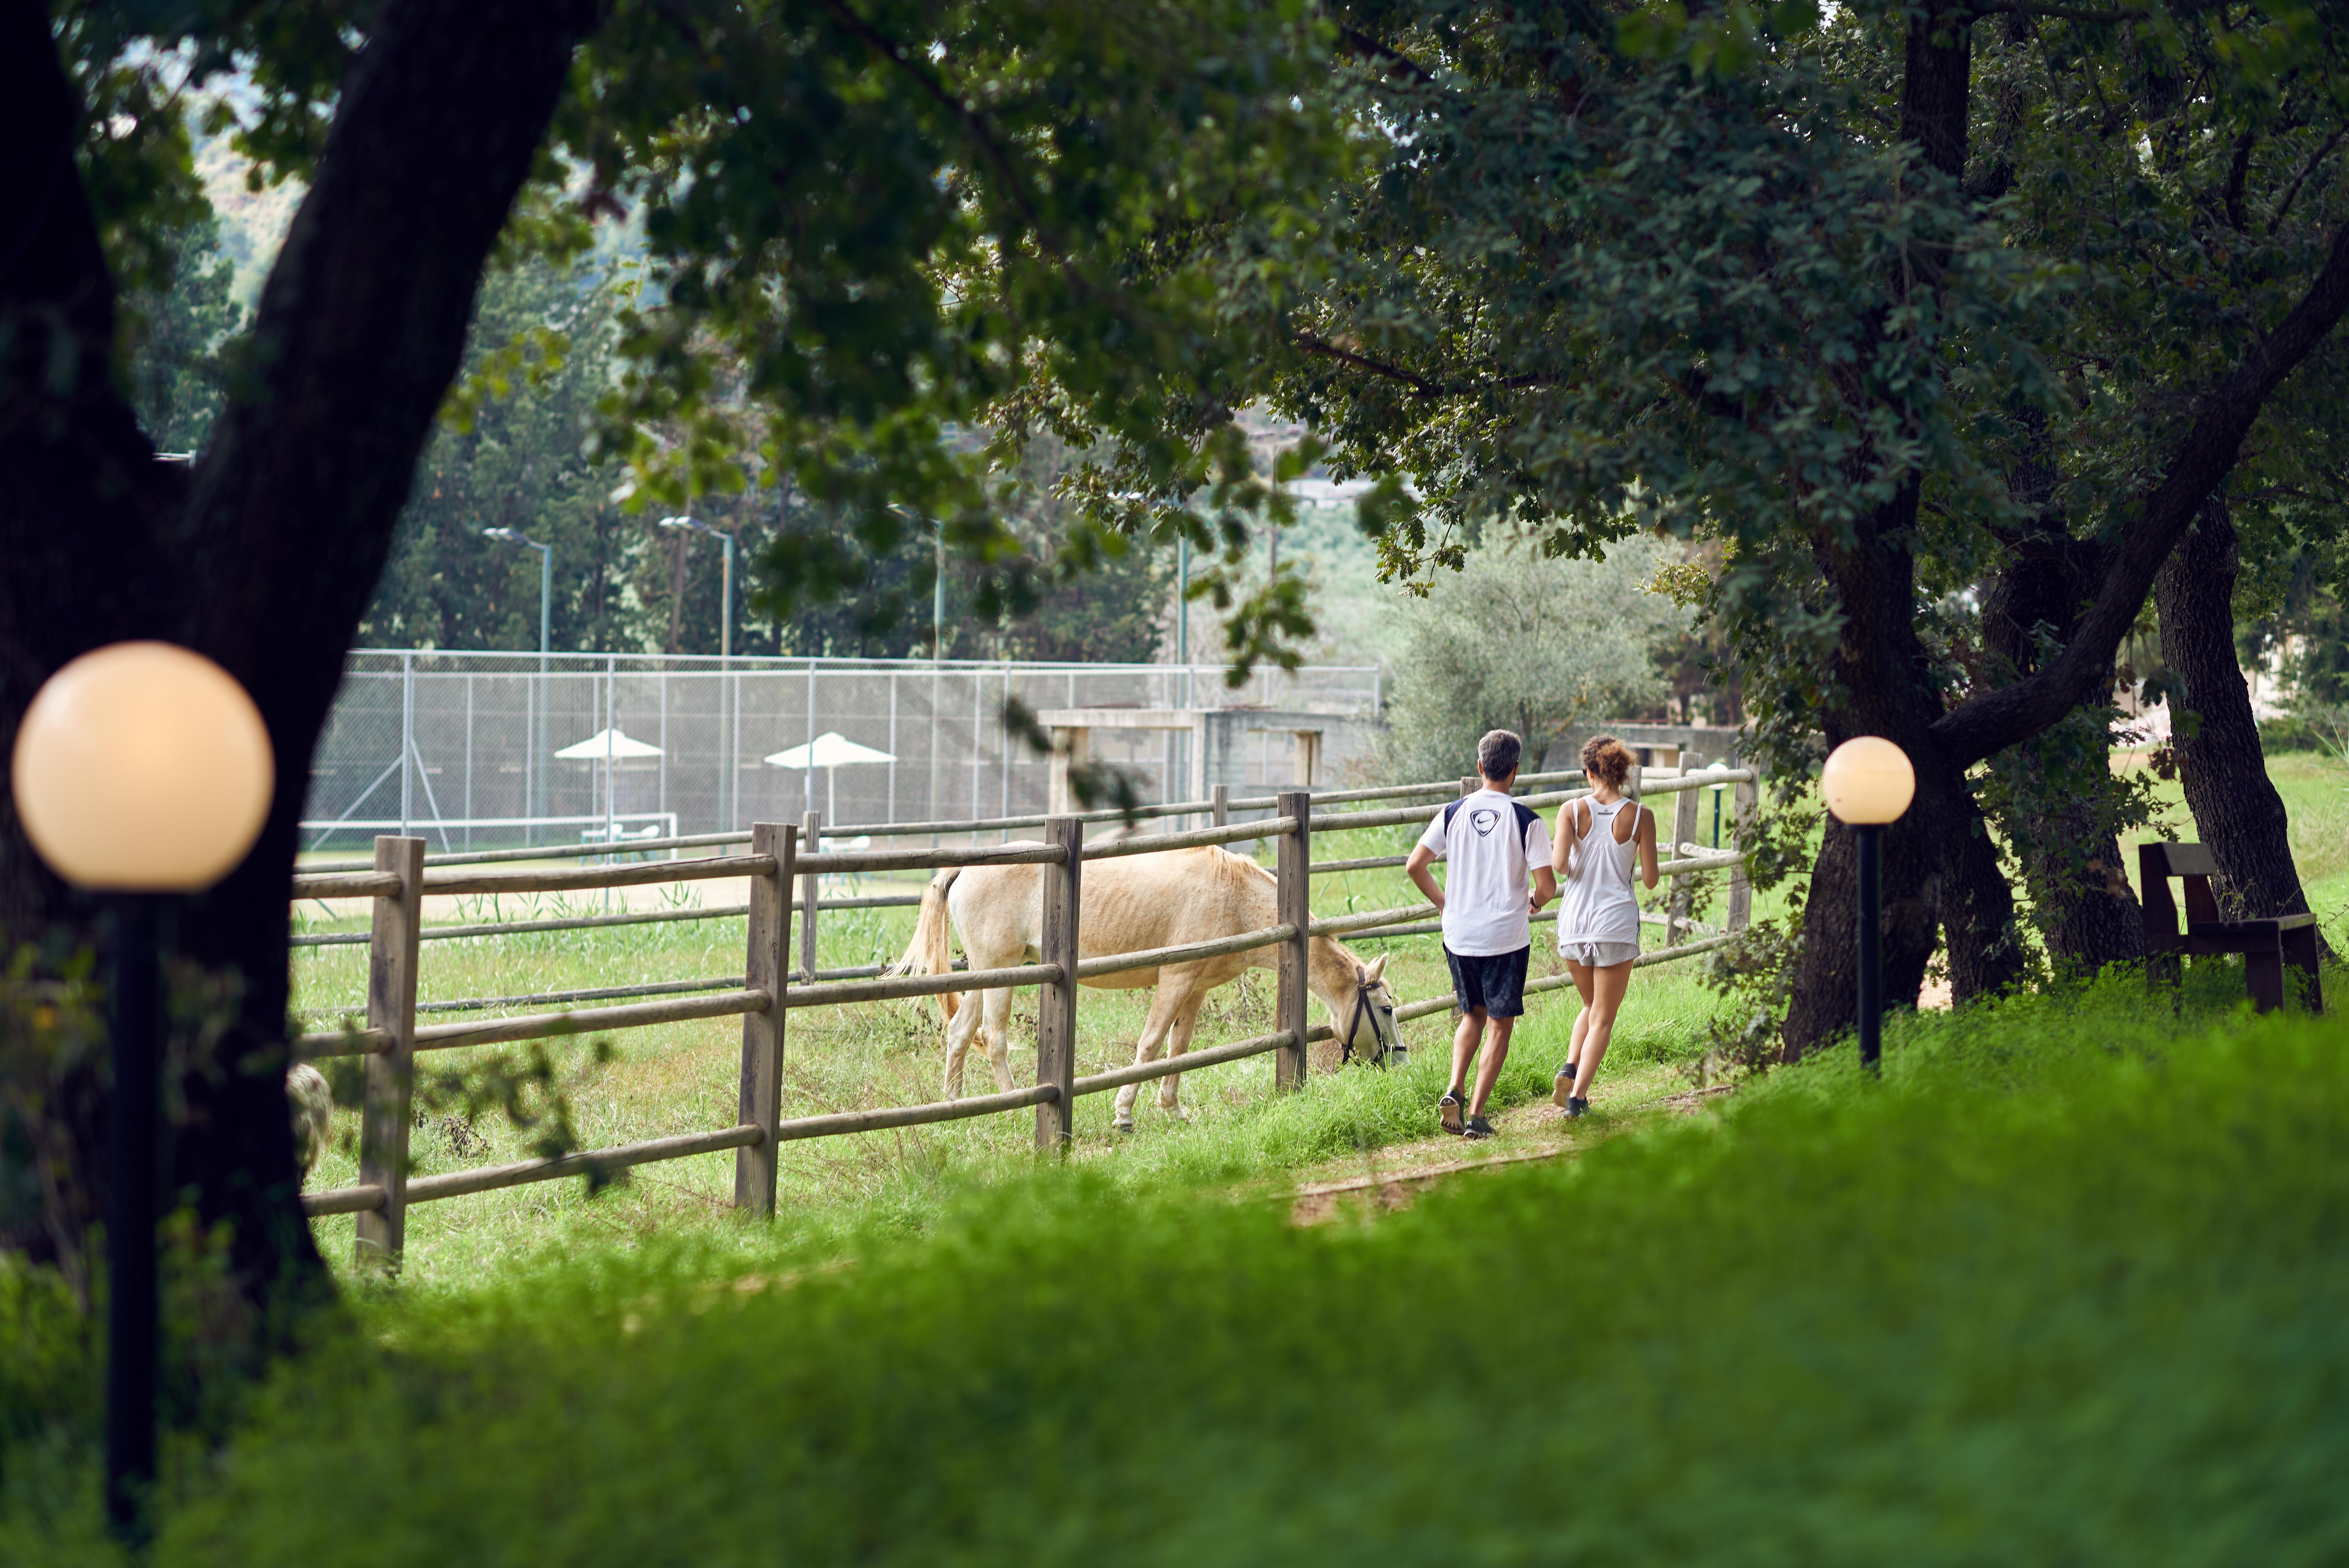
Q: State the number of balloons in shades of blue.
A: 0